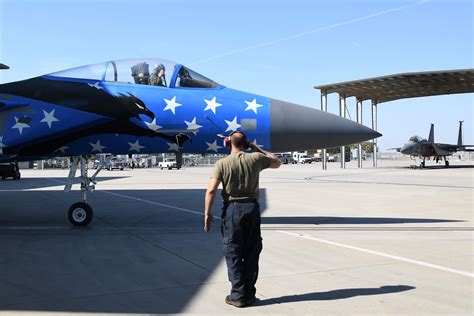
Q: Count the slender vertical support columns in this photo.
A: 4